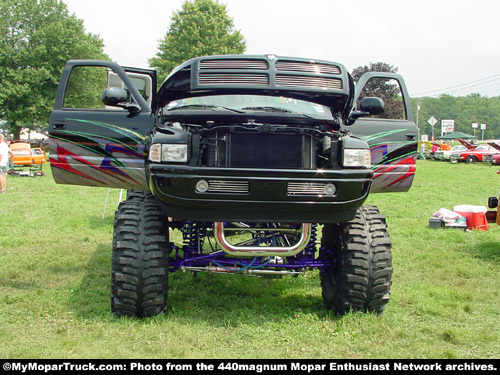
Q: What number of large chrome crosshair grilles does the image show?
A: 1